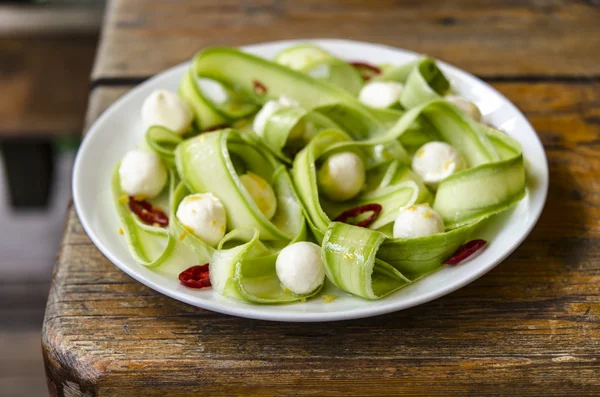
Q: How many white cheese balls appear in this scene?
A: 11